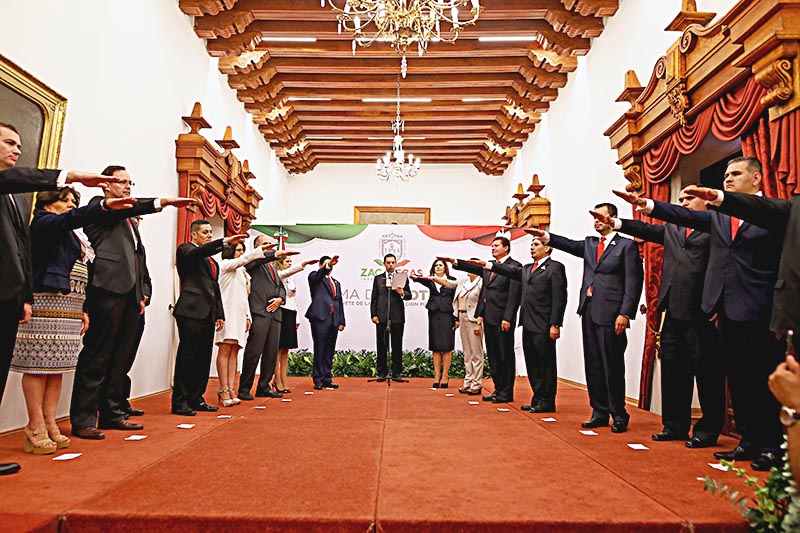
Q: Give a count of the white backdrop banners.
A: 1